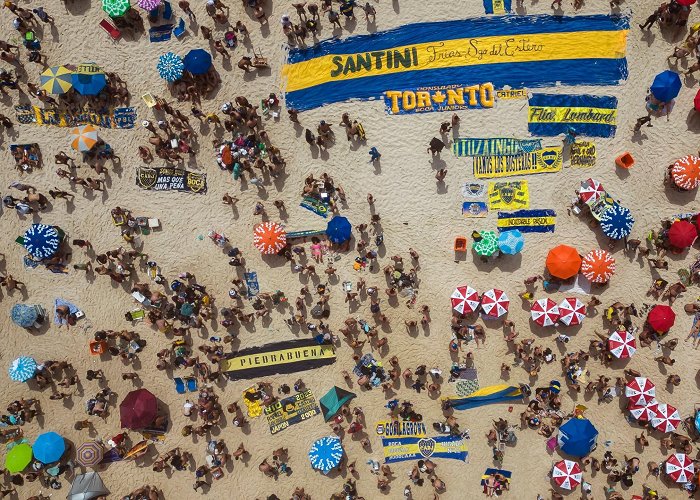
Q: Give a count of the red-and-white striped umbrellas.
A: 11